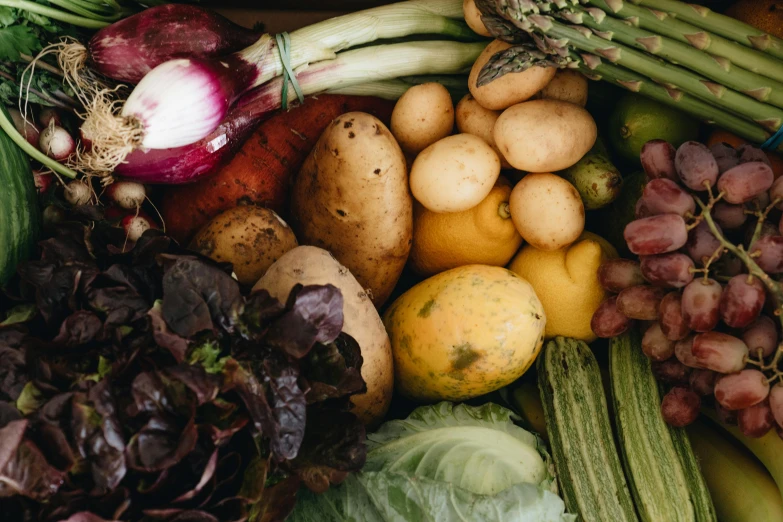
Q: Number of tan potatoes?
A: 11